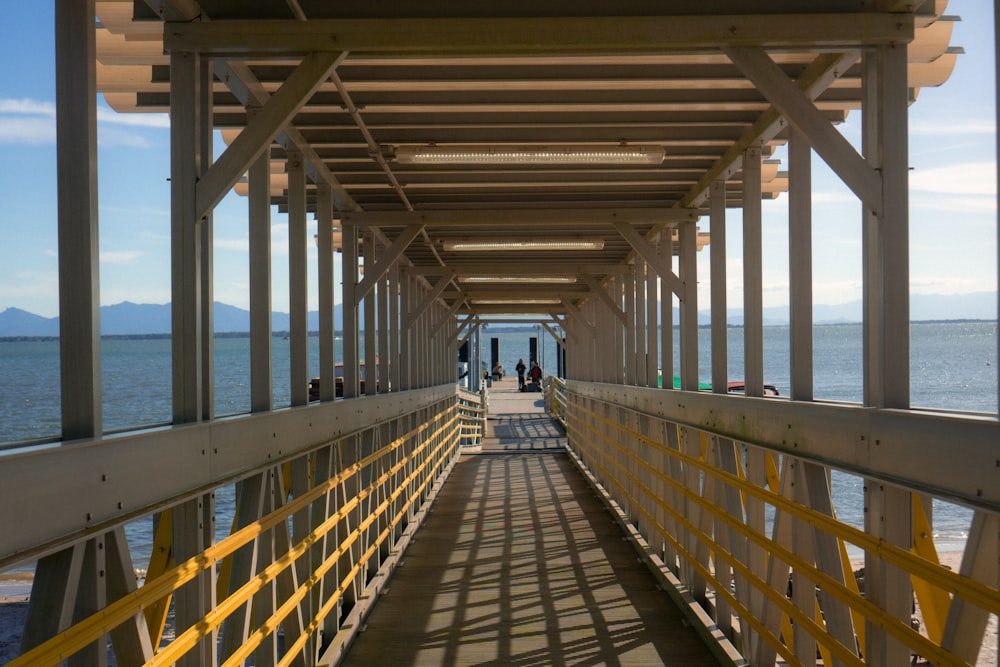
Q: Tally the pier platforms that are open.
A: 1